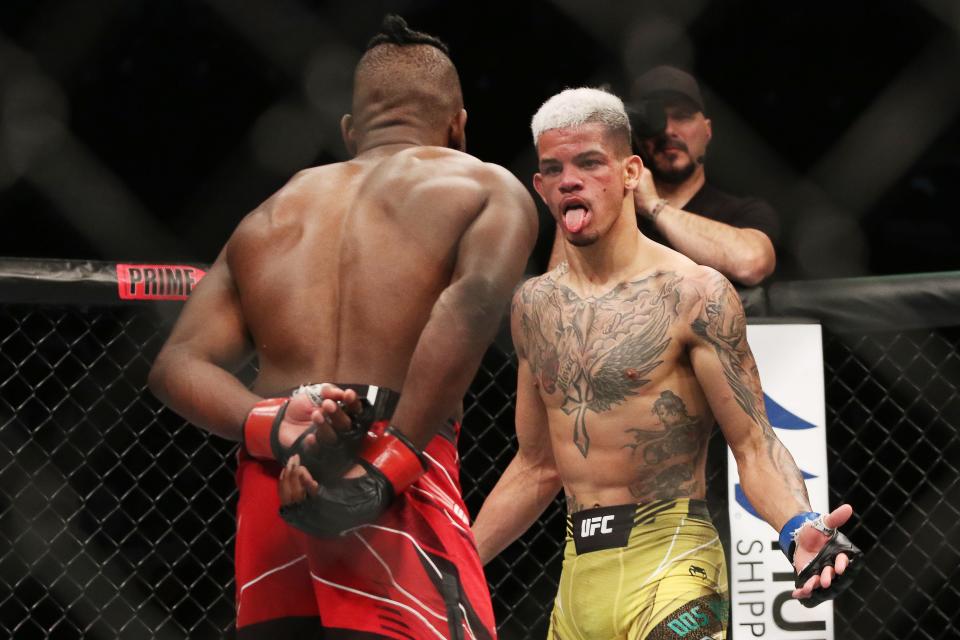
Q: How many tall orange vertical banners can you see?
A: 0